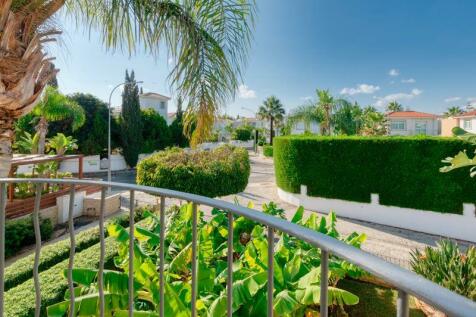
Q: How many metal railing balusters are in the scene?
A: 11